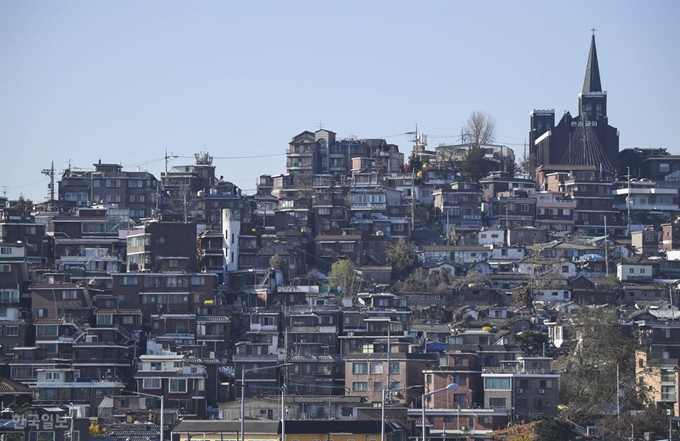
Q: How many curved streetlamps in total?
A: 5